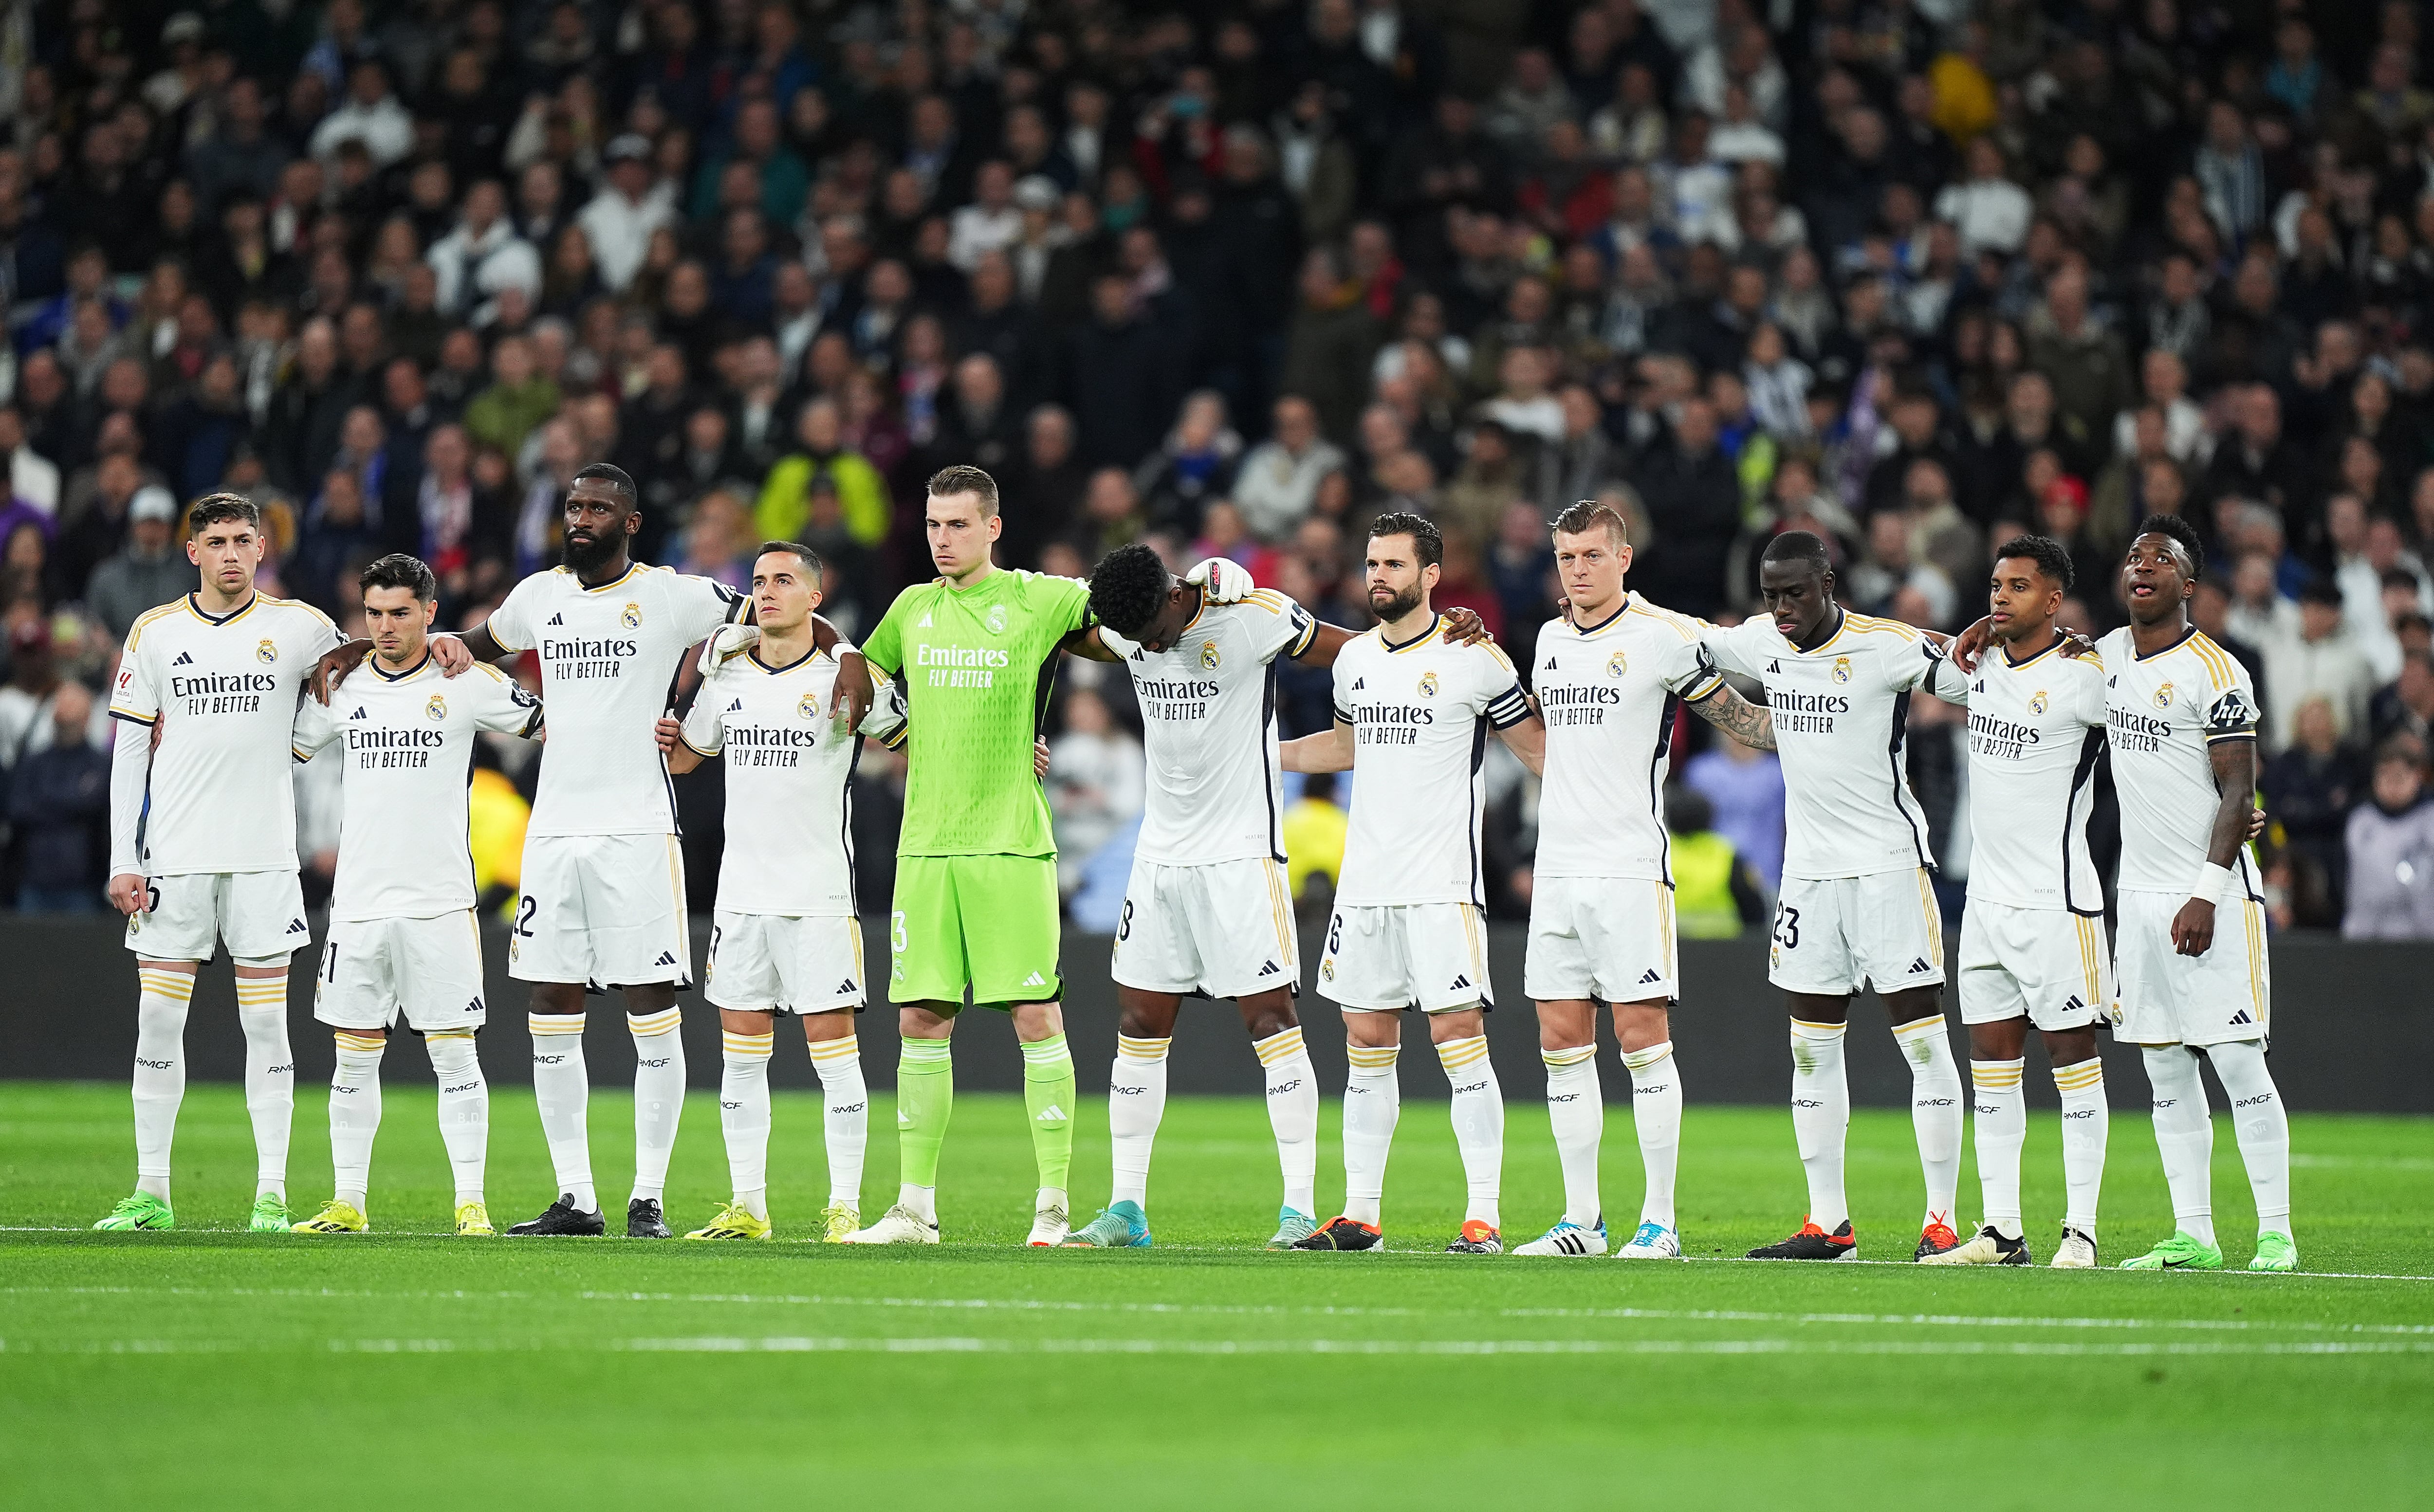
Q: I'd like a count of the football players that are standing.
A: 11